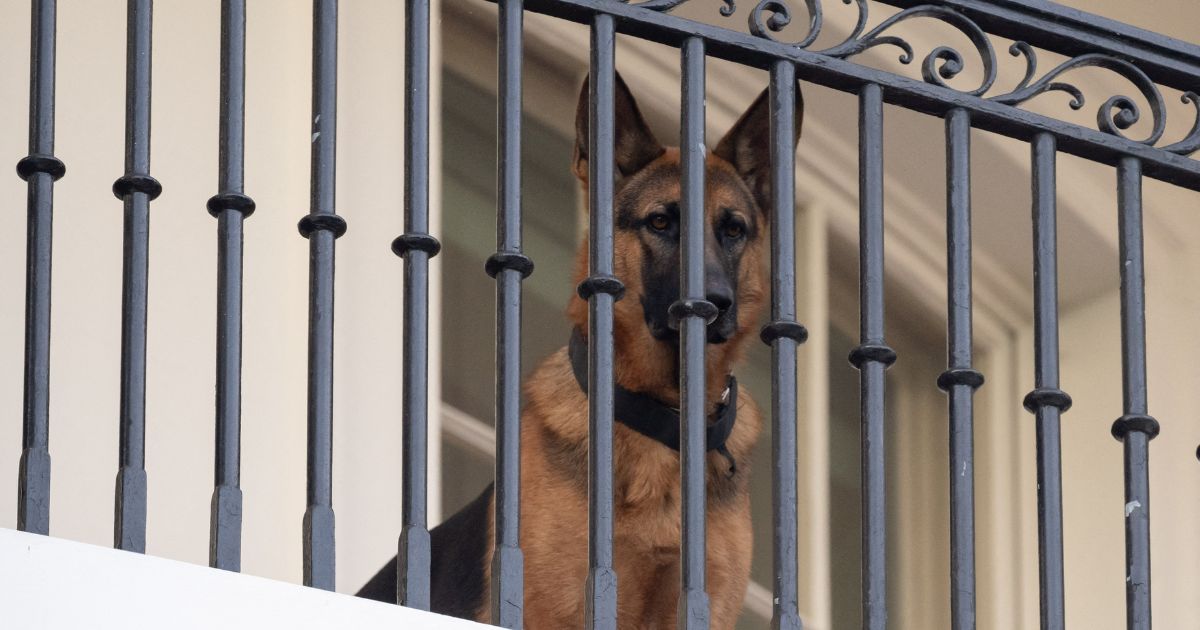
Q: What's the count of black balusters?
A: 13